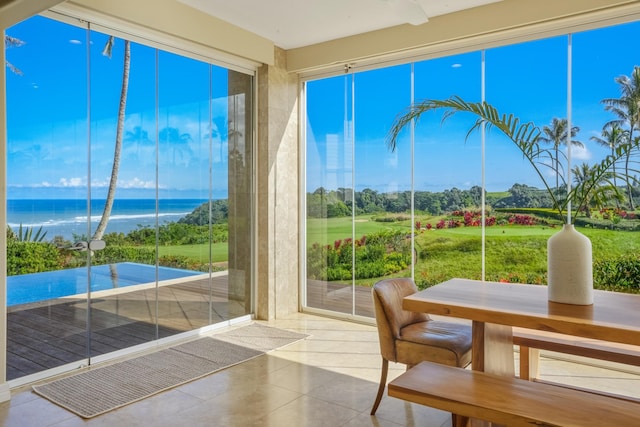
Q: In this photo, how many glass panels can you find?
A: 9